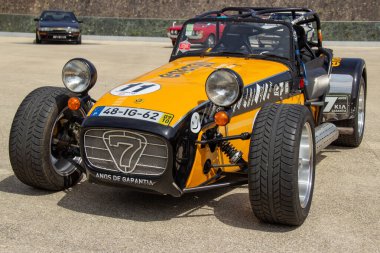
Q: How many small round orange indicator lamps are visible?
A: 2